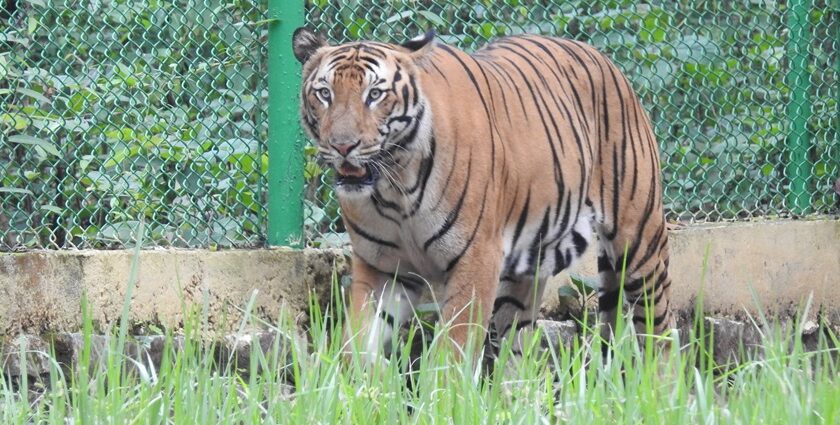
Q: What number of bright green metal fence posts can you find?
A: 2